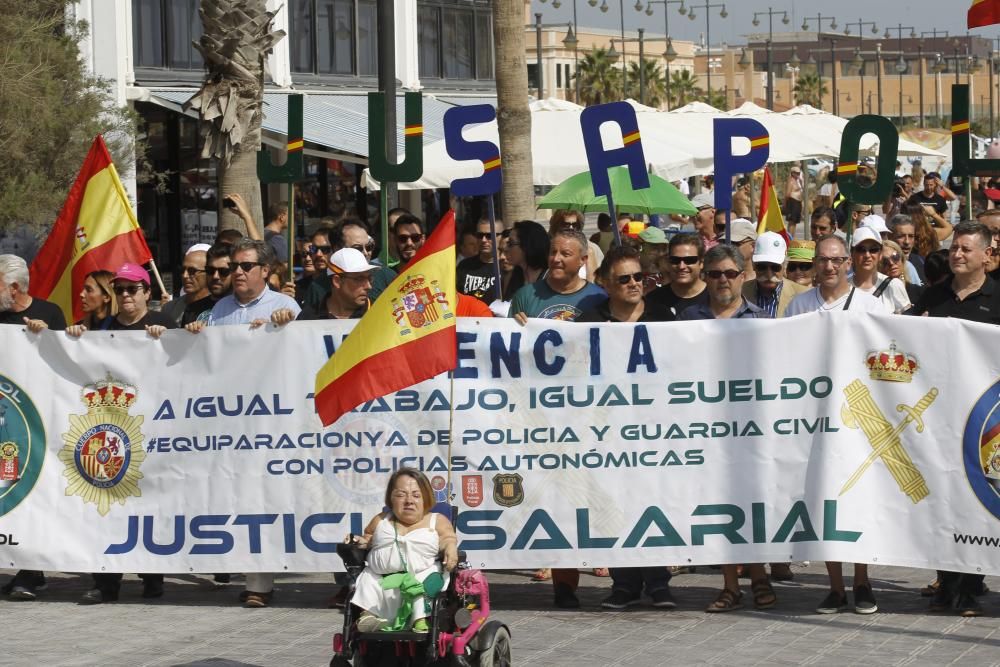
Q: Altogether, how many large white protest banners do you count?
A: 1